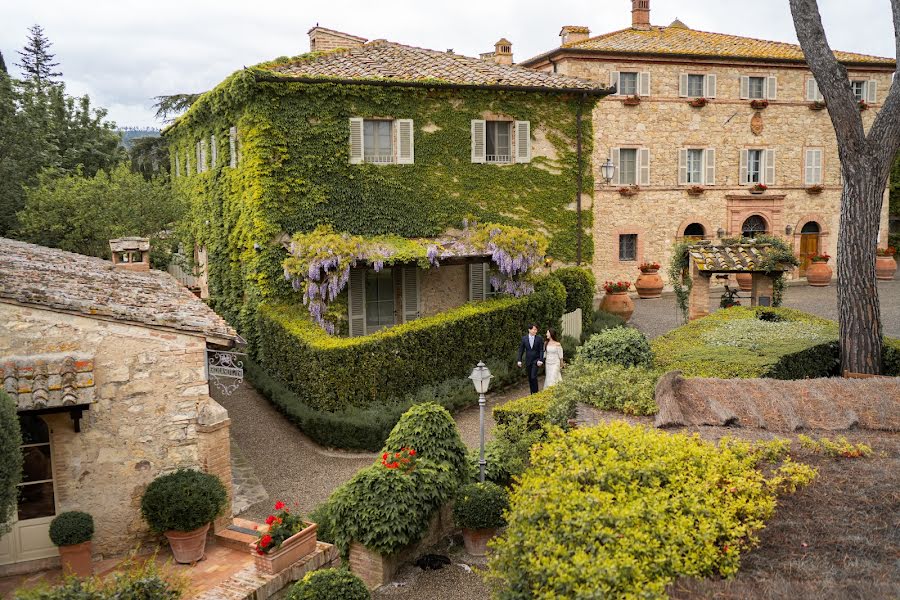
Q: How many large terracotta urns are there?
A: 5